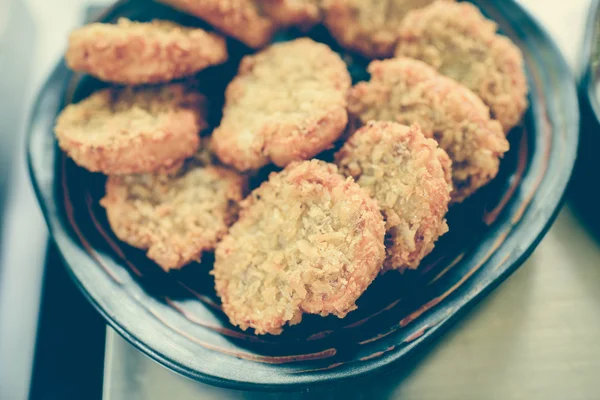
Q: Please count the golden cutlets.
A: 11